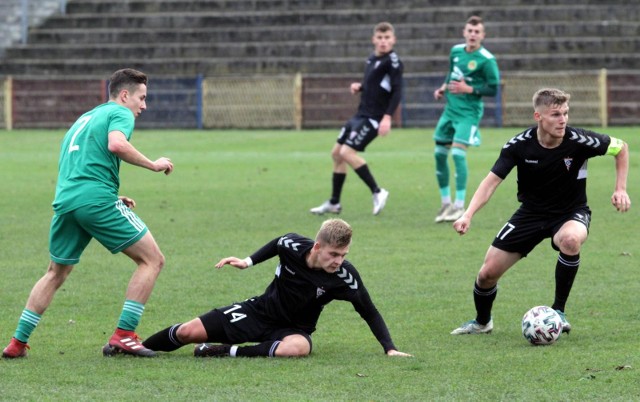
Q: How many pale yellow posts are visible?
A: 3